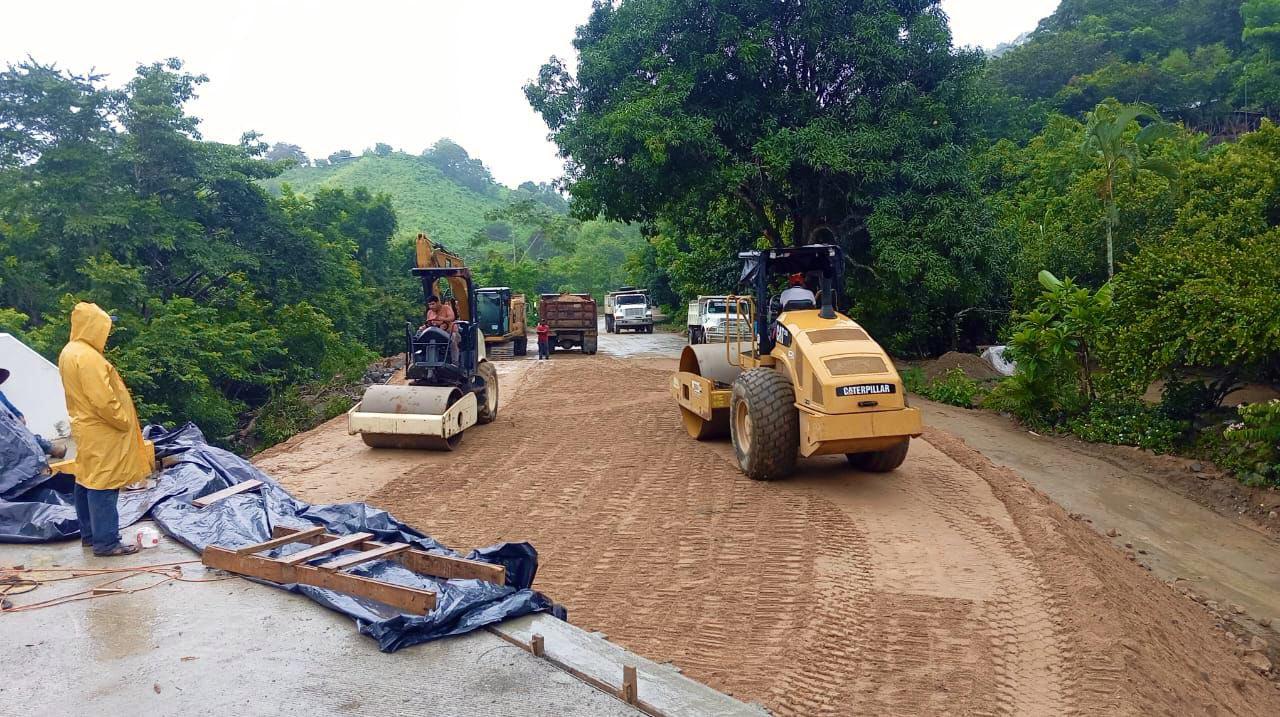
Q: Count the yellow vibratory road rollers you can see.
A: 1